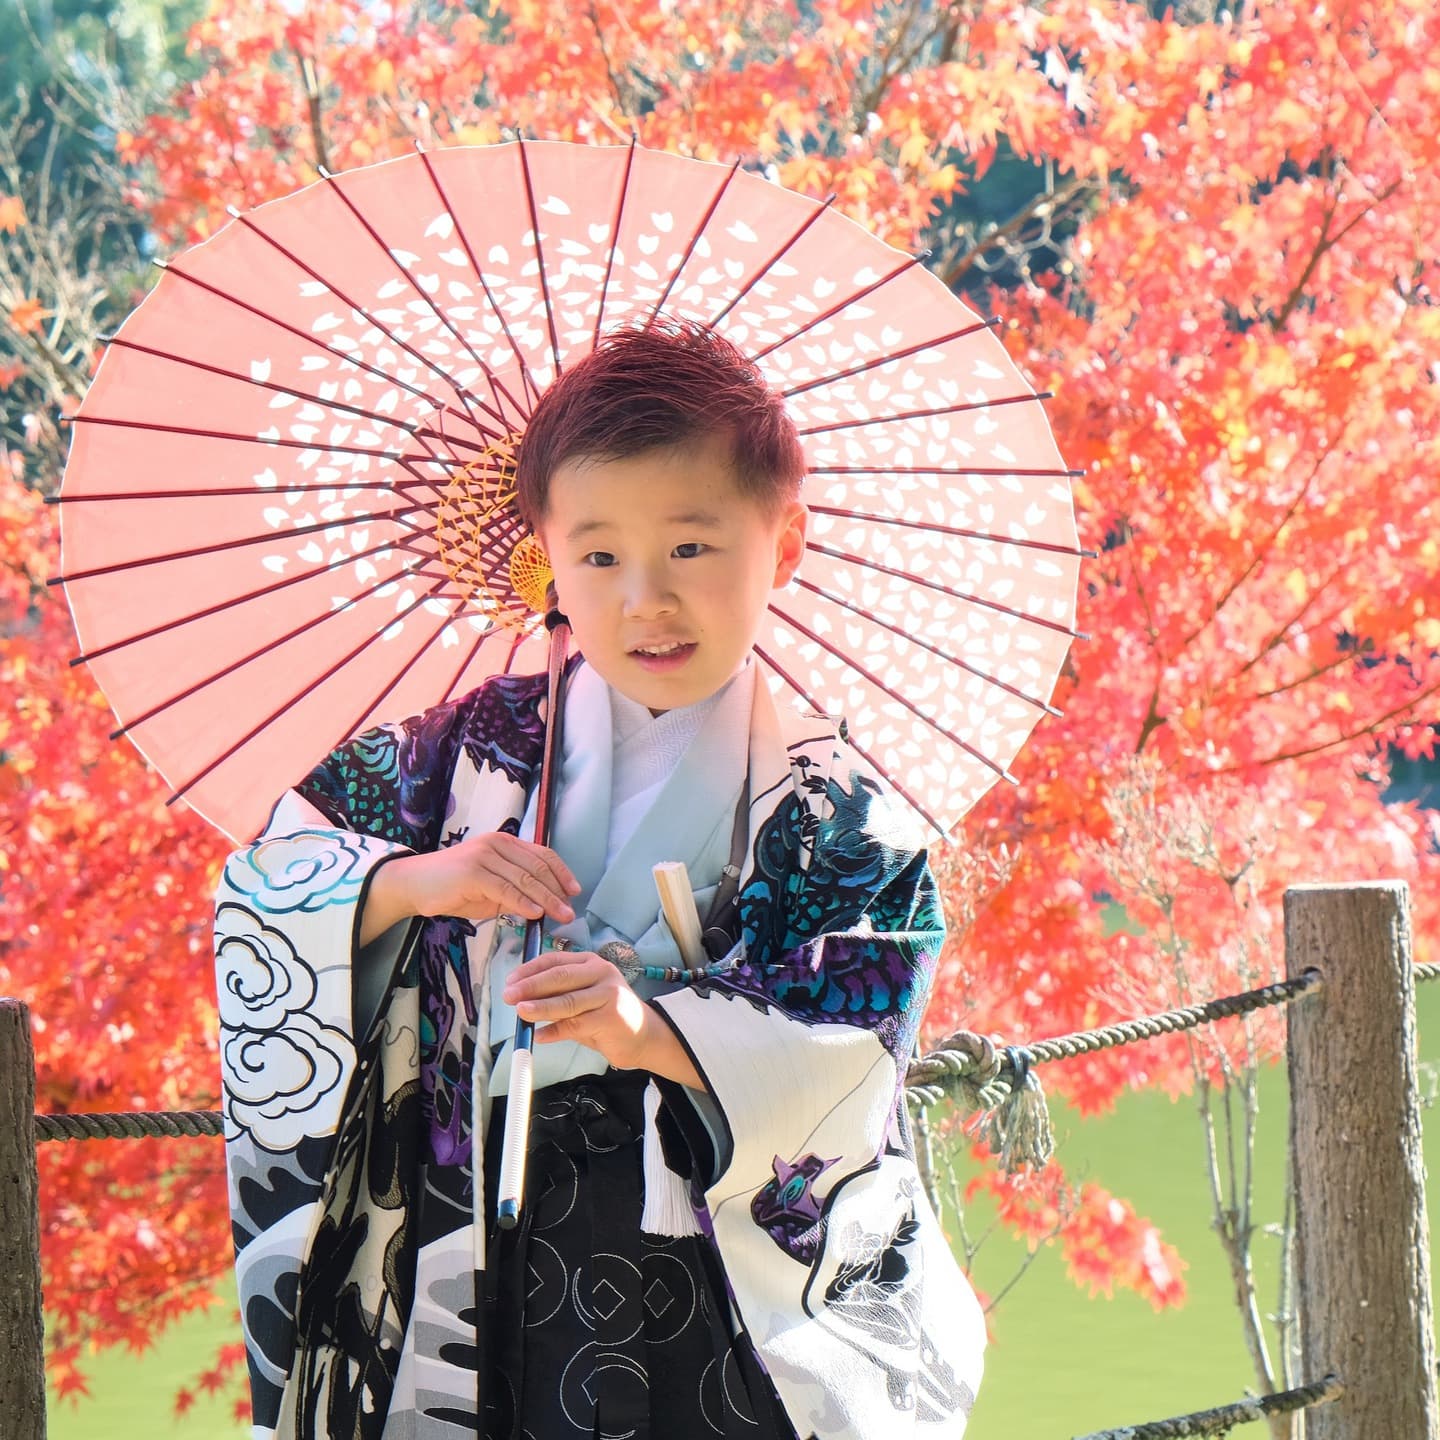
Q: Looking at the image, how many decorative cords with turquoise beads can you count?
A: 1